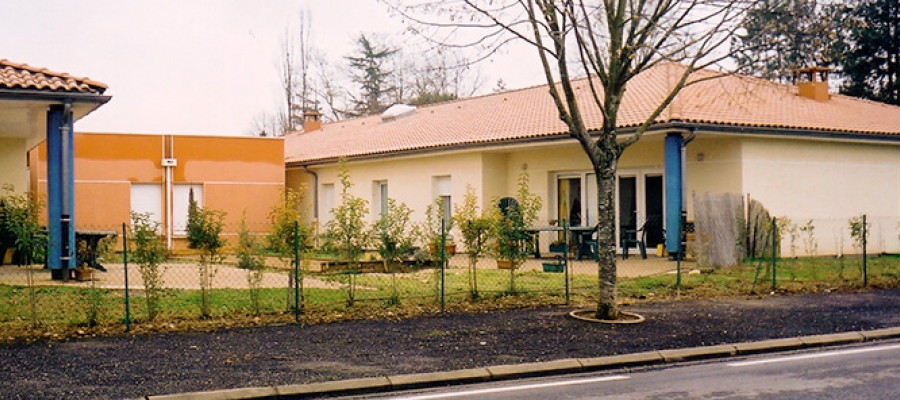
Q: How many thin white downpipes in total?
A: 1